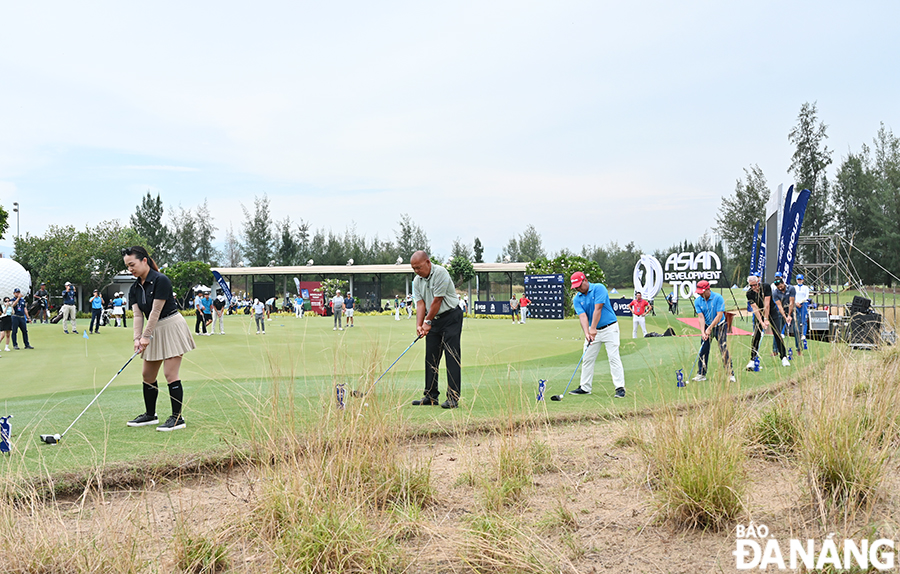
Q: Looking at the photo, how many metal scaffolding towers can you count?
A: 1